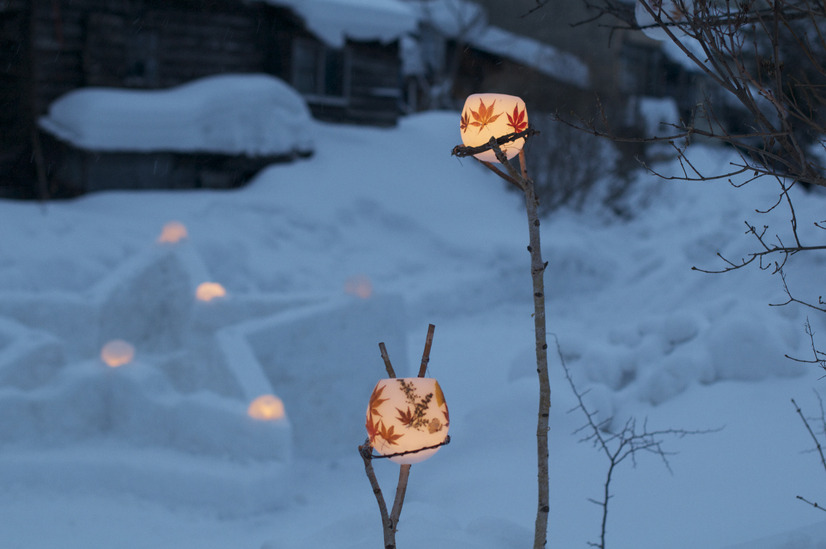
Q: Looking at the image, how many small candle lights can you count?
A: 5